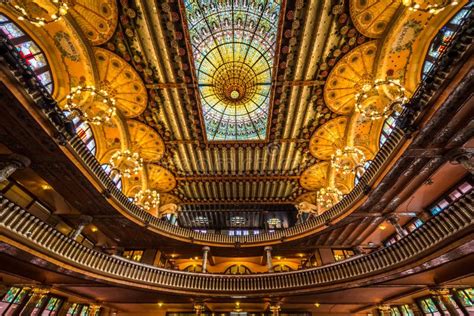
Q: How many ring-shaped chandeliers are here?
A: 8